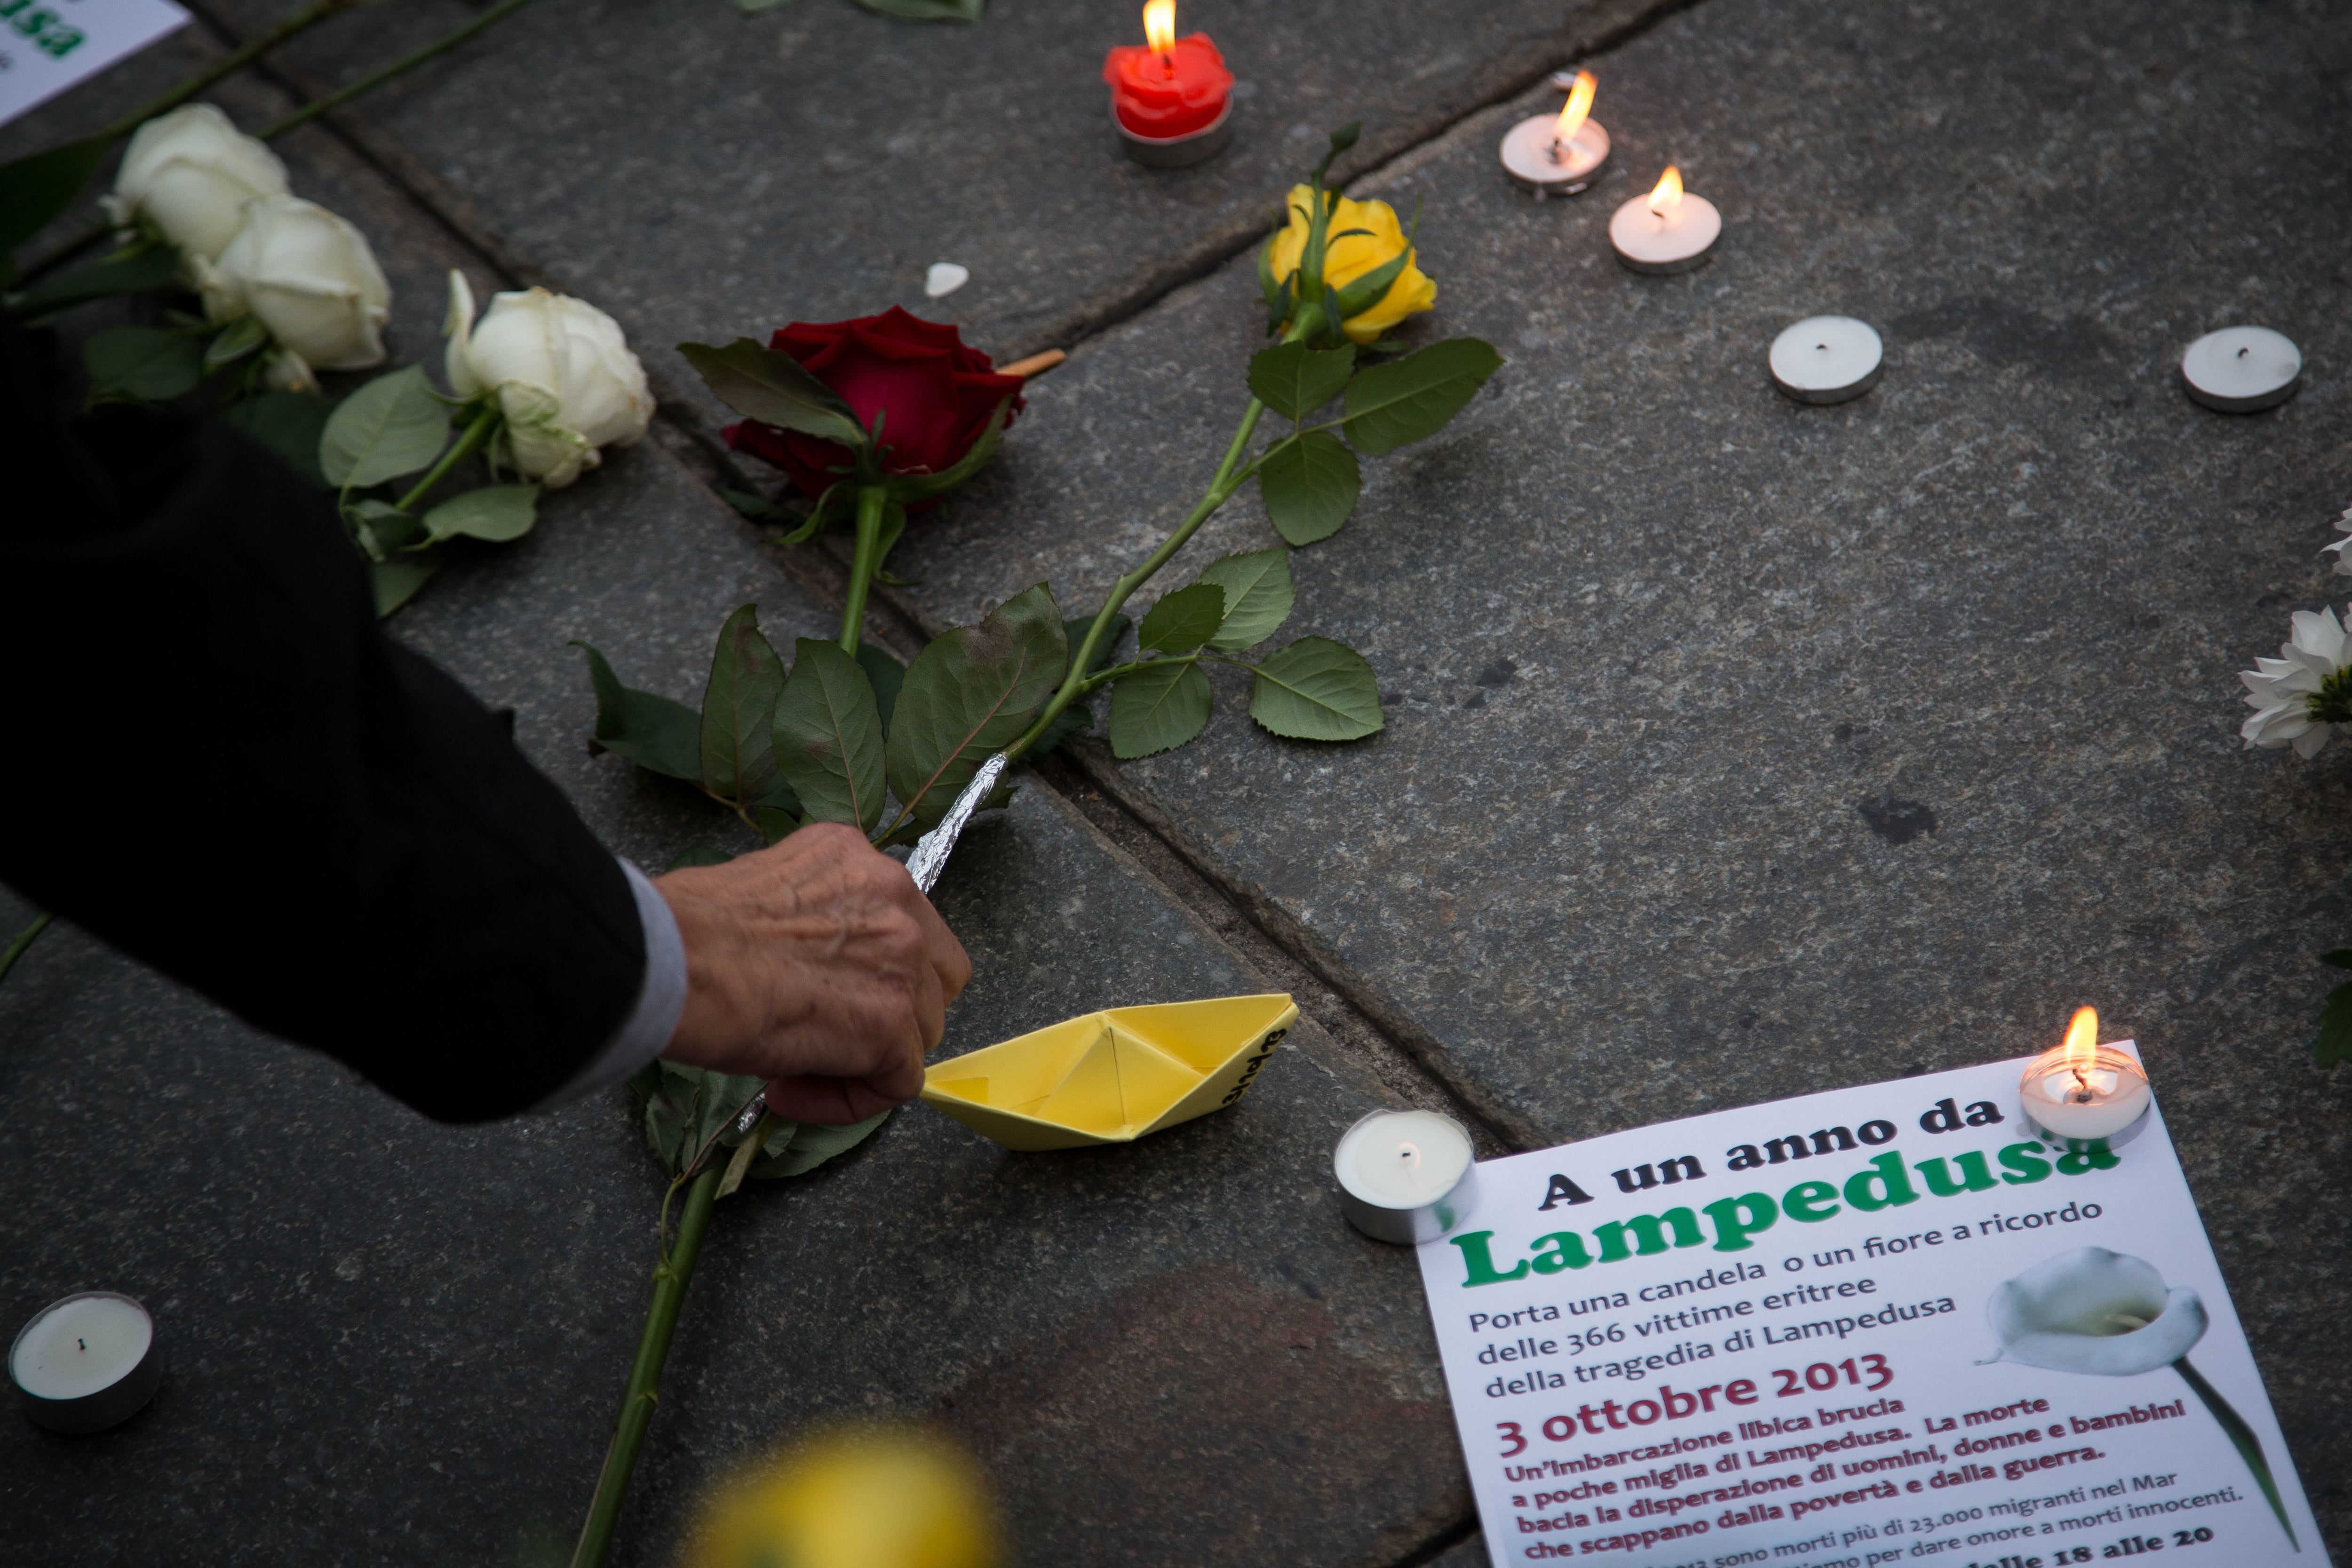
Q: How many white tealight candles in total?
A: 7